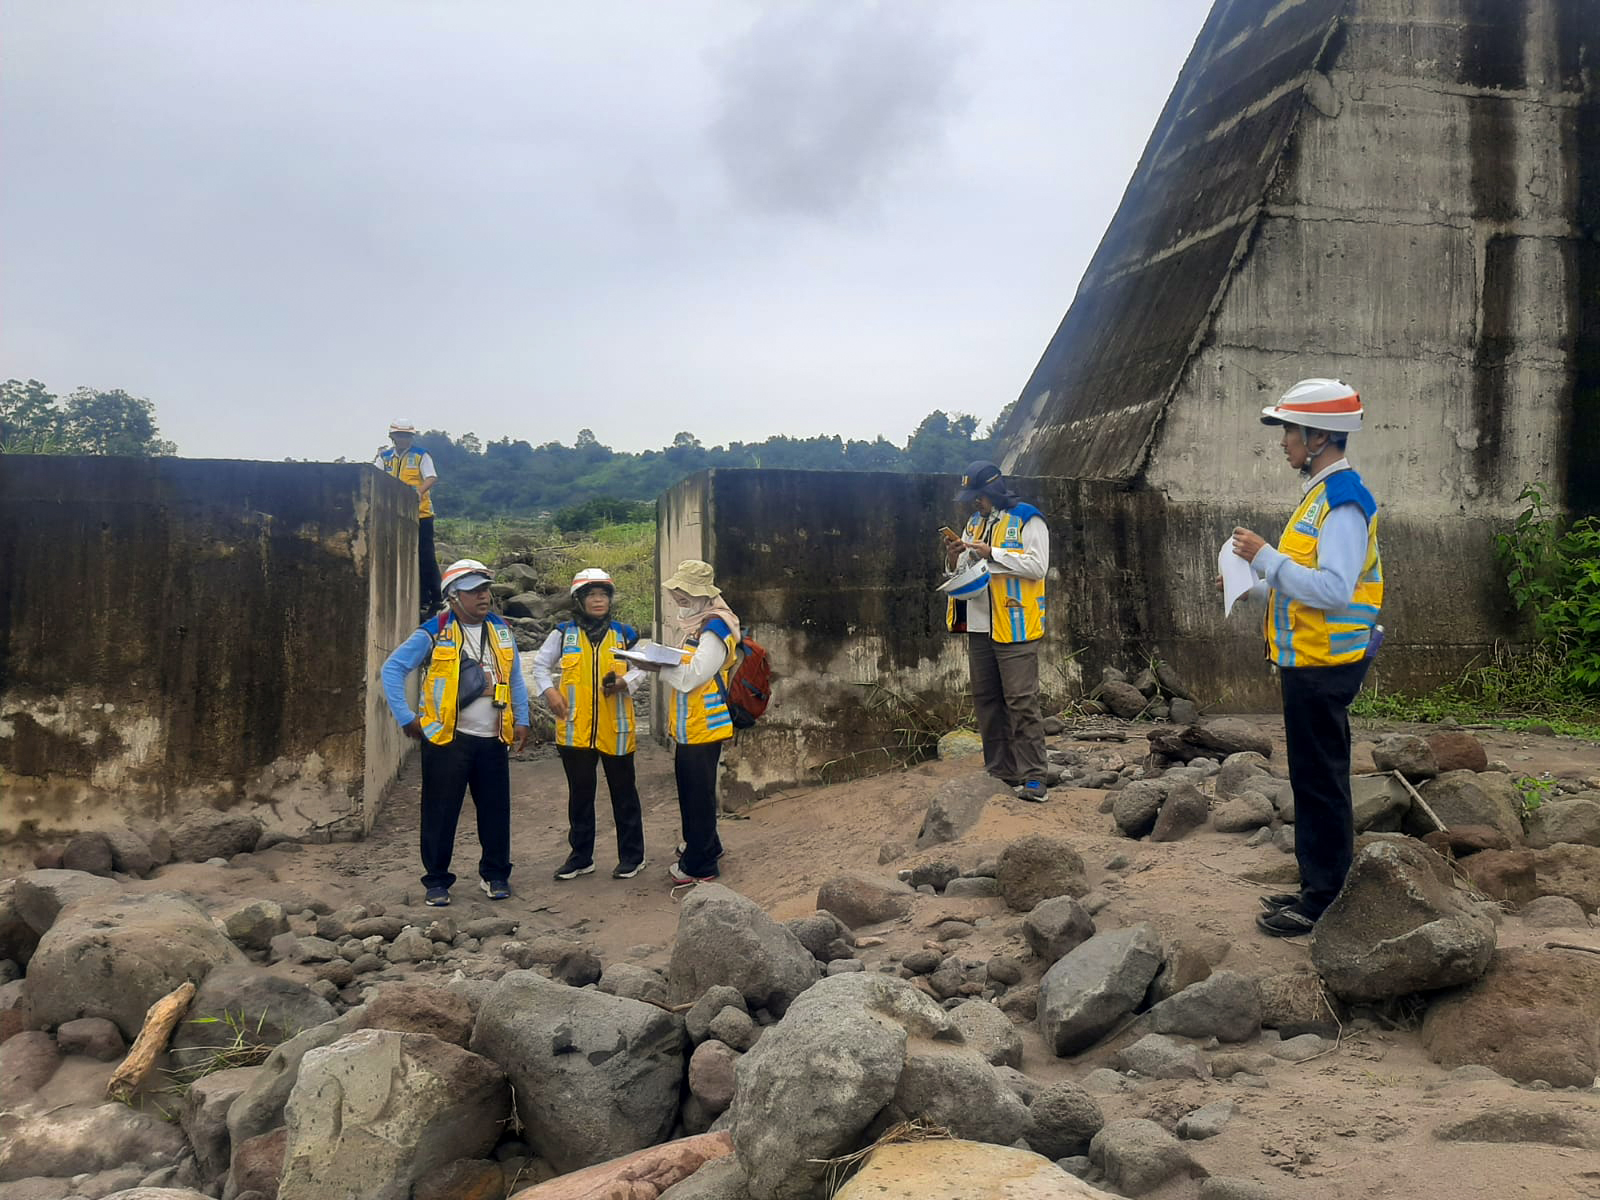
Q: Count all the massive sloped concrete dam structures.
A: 1